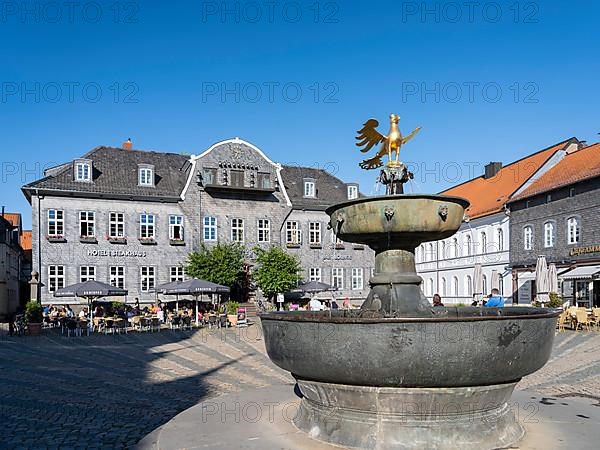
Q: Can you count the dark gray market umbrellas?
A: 4